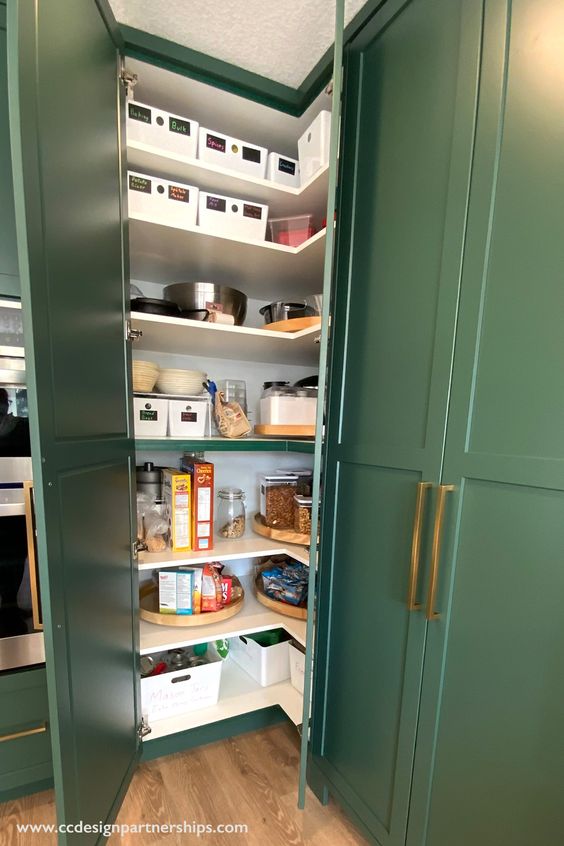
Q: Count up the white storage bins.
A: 11